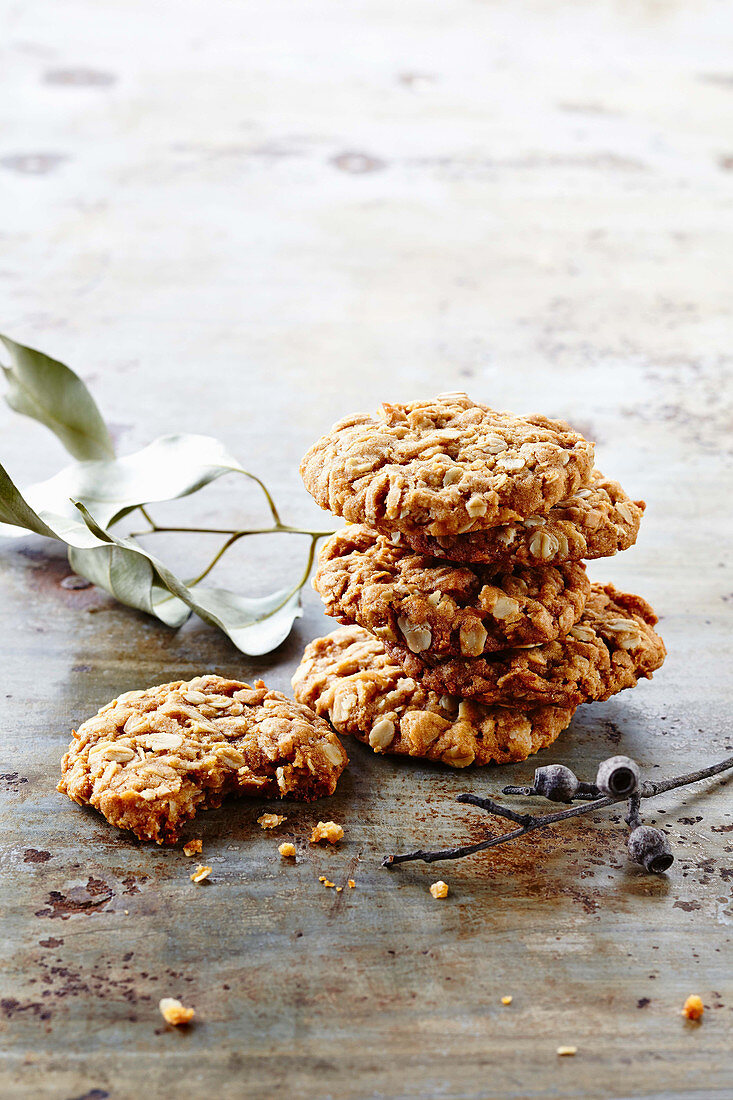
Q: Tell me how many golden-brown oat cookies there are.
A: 6